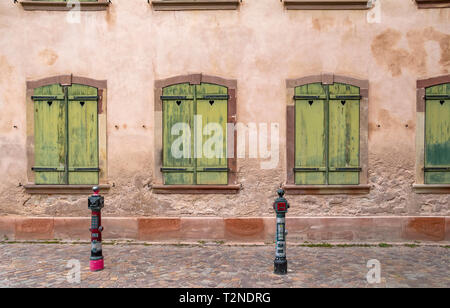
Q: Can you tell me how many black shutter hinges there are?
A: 14